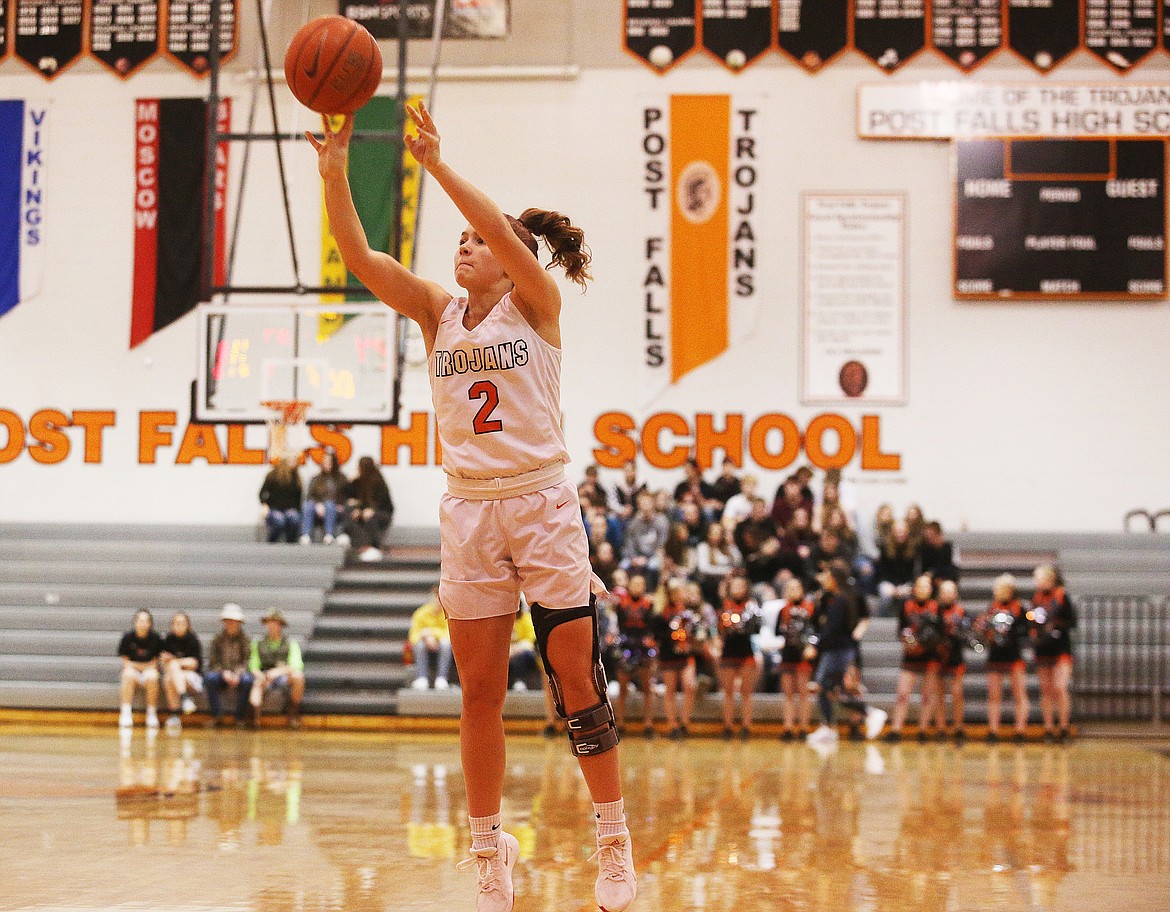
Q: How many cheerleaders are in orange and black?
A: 8